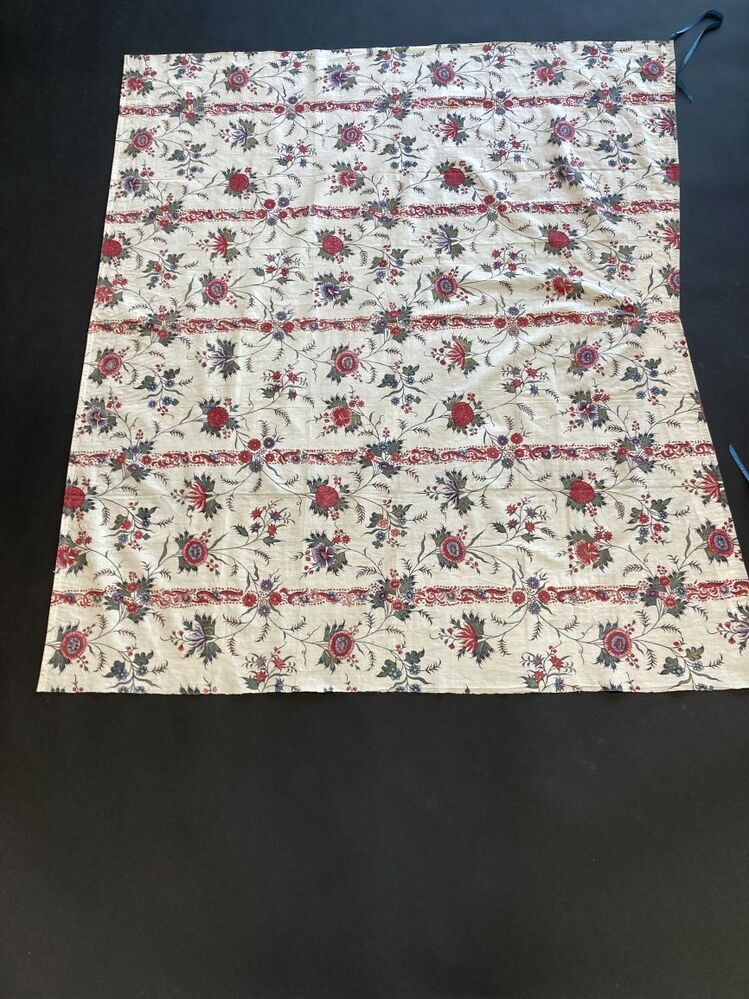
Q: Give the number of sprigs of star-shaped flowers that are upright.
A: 12